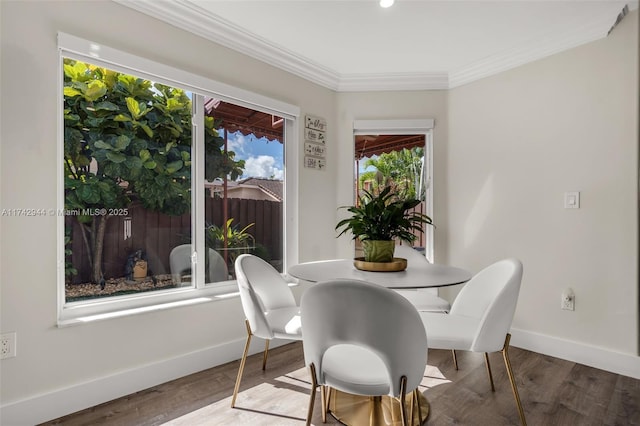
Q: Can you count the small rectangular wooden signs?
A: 4